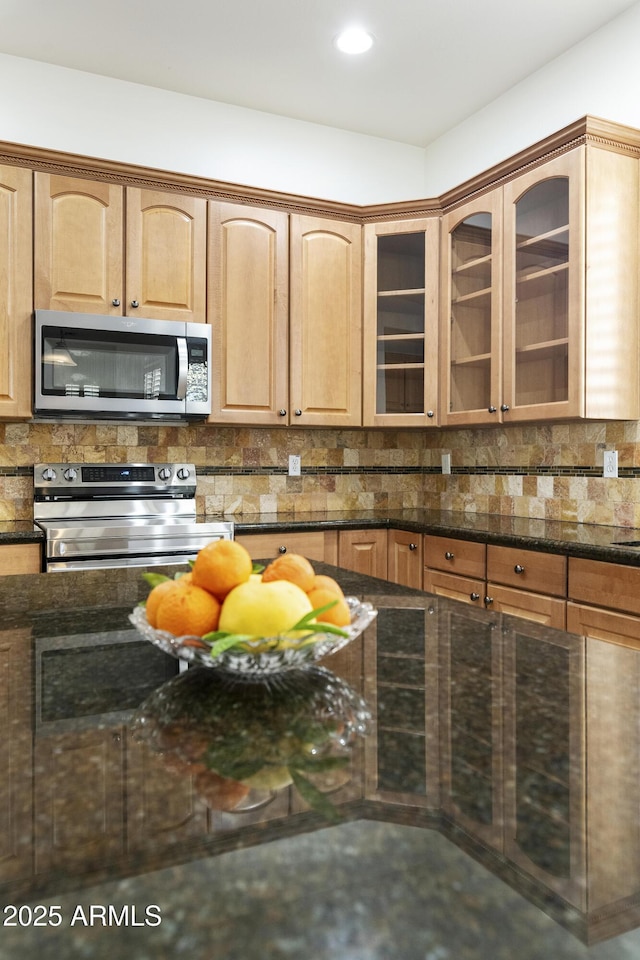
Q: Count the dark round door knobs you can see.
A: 13